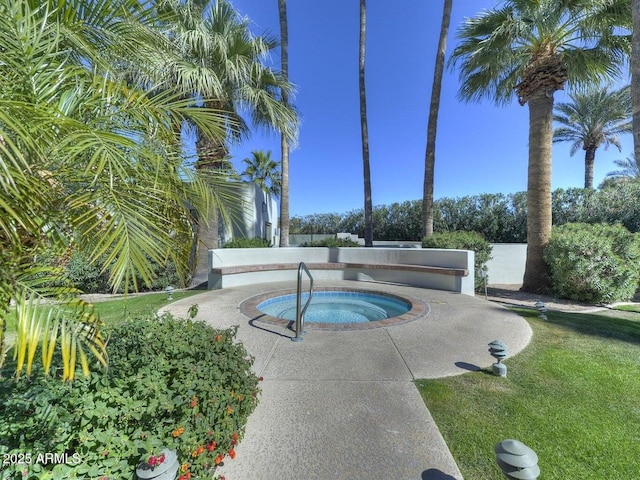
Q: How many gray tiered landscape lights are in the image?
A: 5